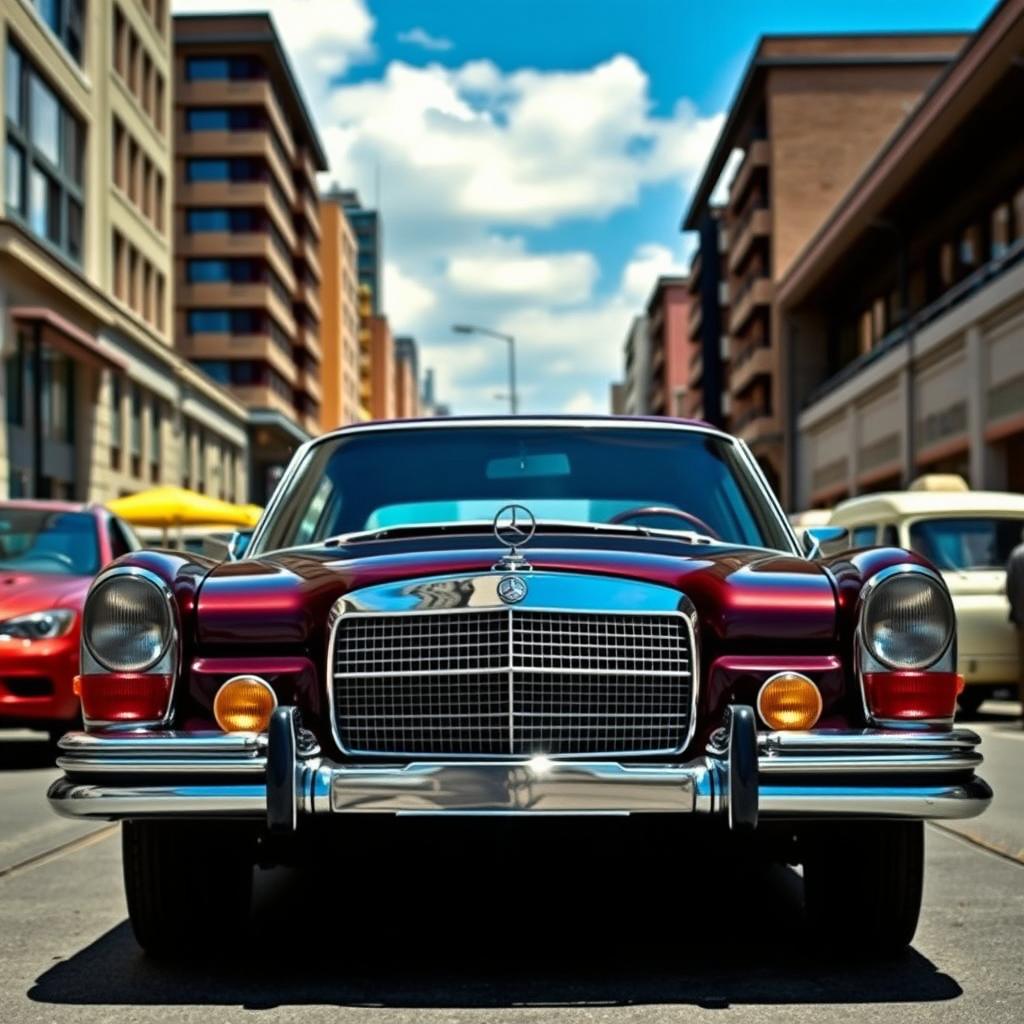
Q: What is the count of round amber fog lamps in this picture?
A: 2